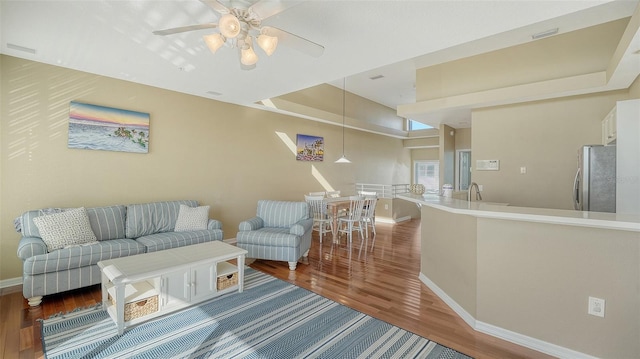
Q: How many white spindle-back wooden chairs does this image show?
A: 6